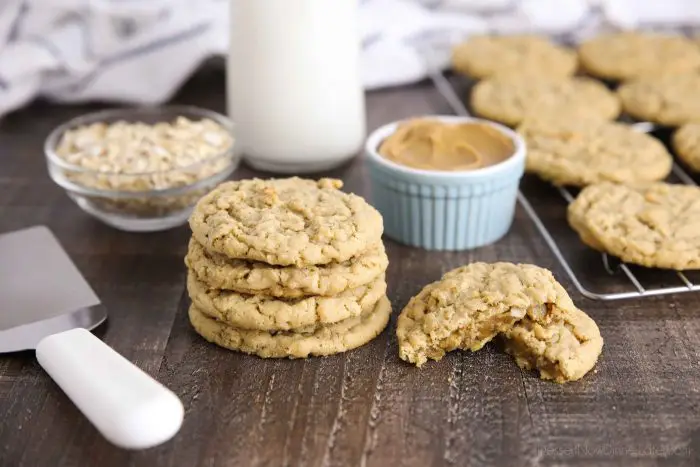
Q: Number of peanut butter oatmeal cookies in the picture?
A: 12